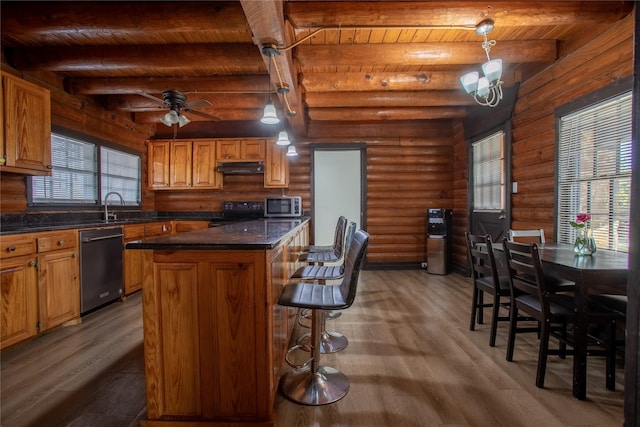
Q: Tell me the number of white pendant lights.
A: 3